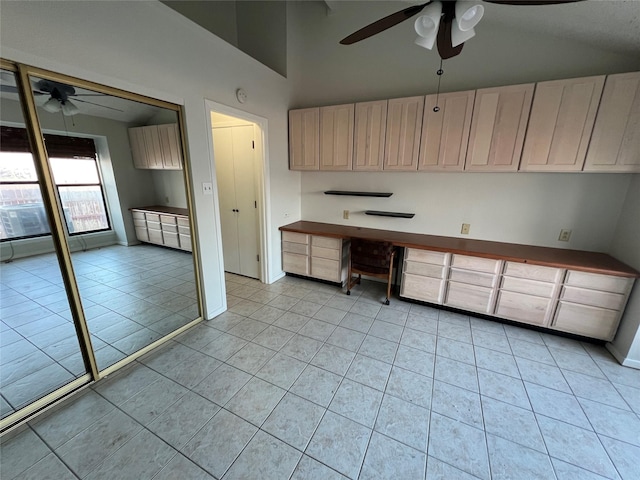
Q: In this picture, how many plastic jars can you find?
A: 0